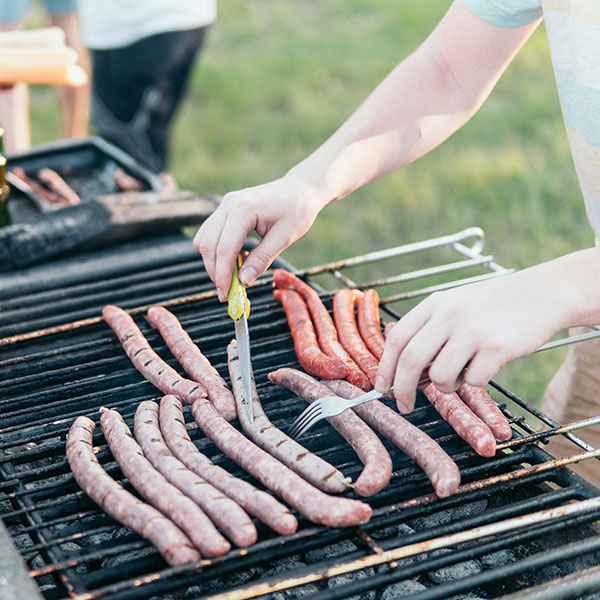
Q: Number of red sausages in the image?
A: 4